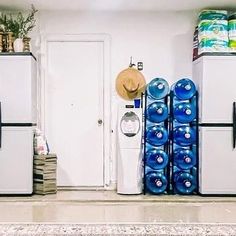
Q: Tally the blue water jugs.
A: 10